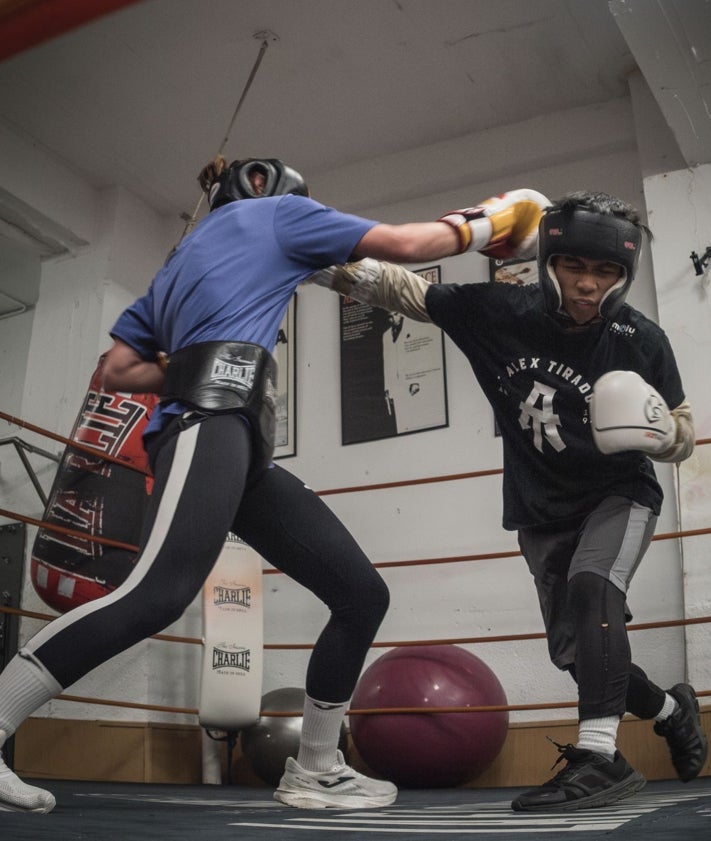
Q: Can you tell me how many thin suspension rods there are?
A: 1